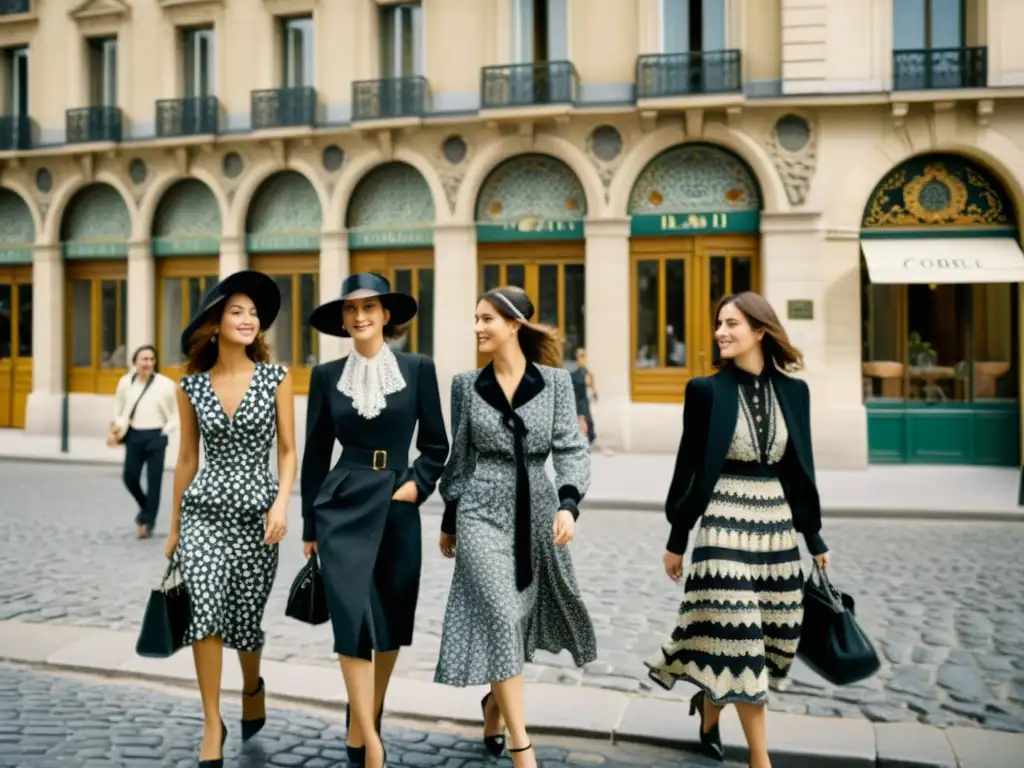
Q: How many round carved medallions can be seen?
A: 7